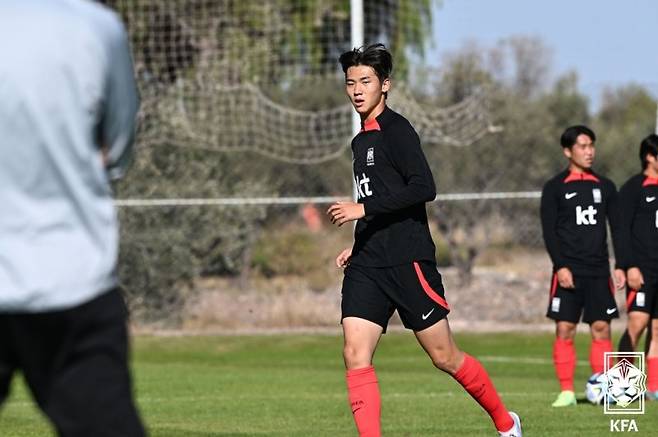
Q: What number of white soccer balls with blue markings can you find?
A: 1